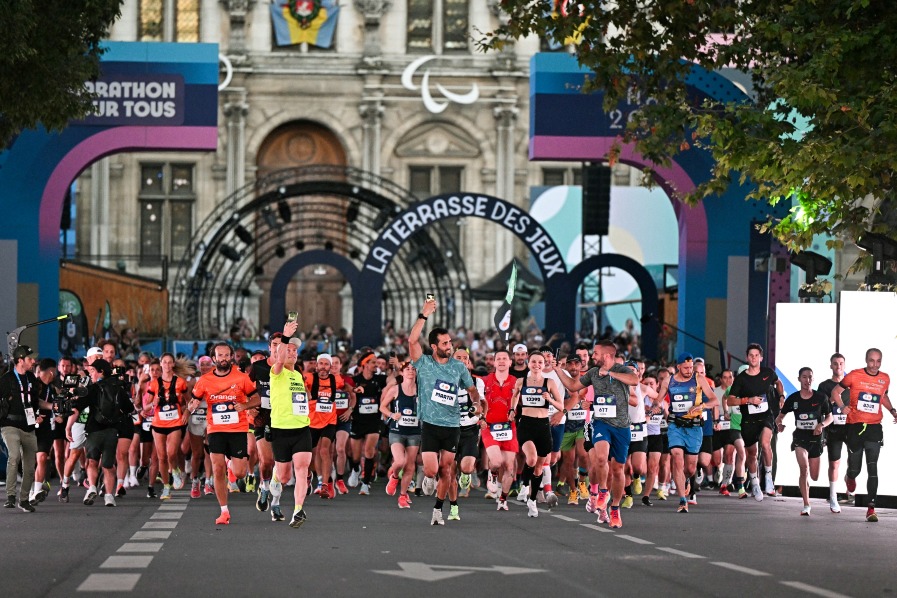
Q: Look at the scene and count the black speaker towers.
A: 1